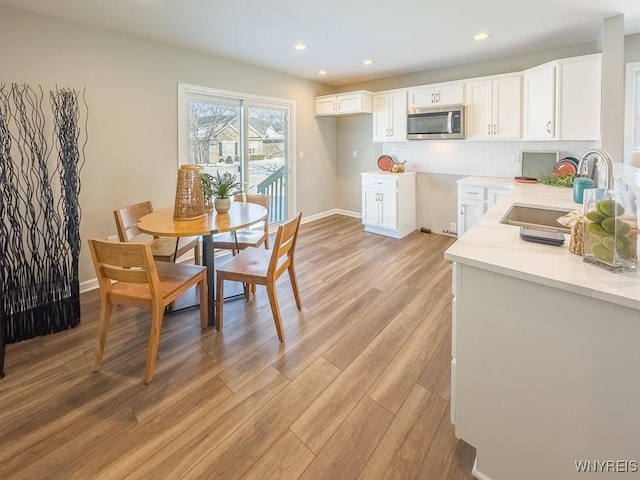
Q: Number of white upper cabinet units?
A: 5